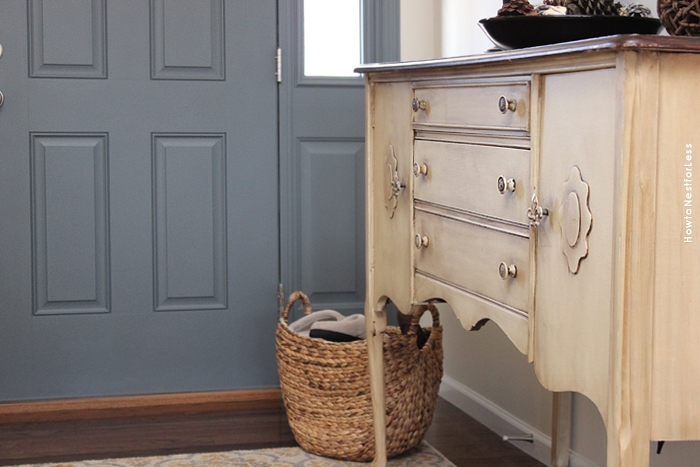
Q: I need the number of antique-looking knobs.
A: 8